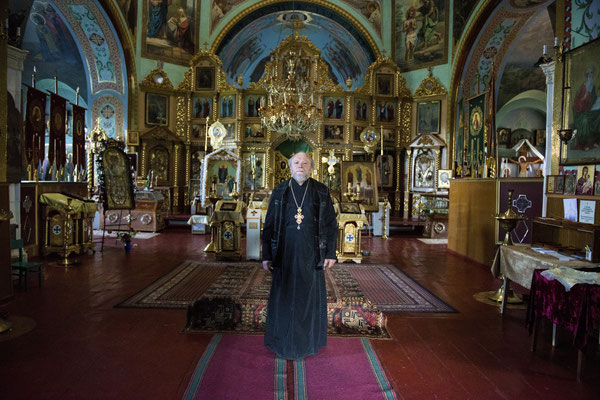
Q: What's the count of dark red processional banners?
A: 3